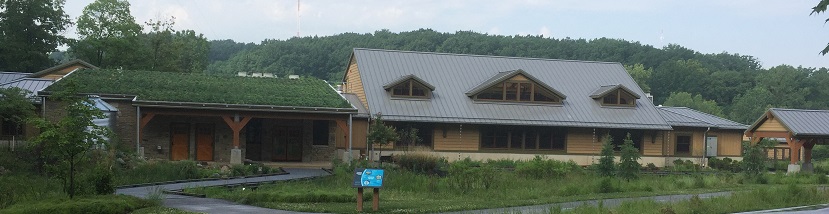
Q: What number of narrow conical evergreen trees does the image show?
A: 2